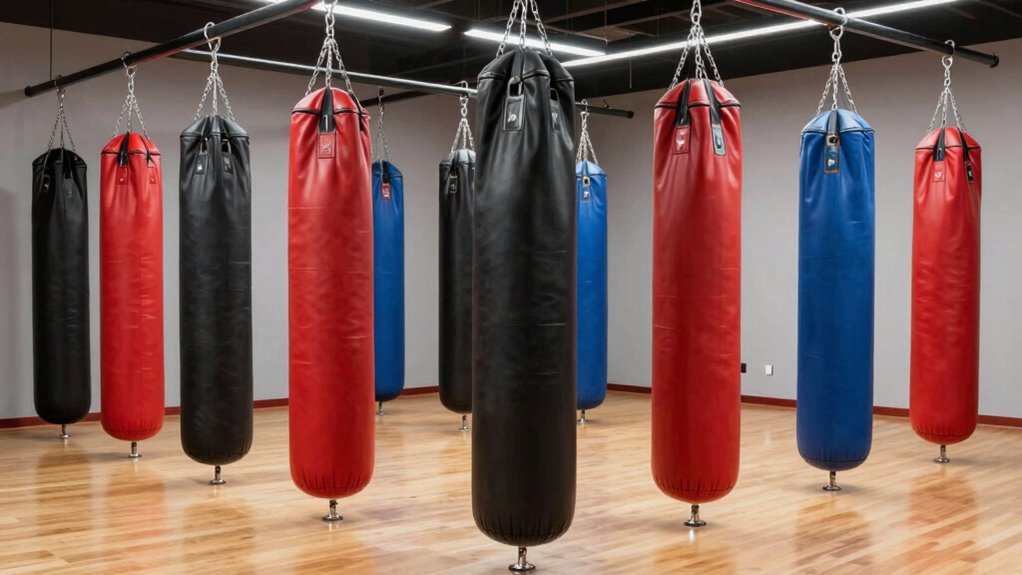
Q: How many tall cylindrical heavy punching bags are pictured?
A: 11